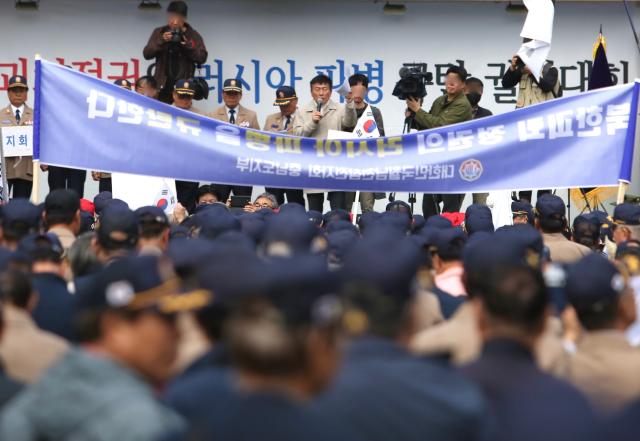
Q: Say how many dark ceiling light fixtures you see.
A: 4